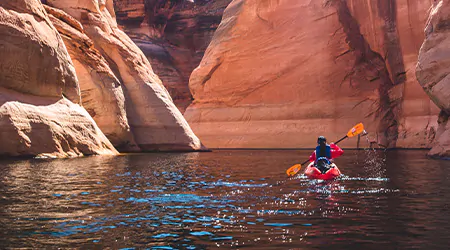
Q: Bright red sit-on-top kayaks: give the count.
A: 1